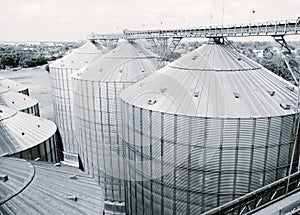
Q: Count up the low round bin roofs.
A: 4